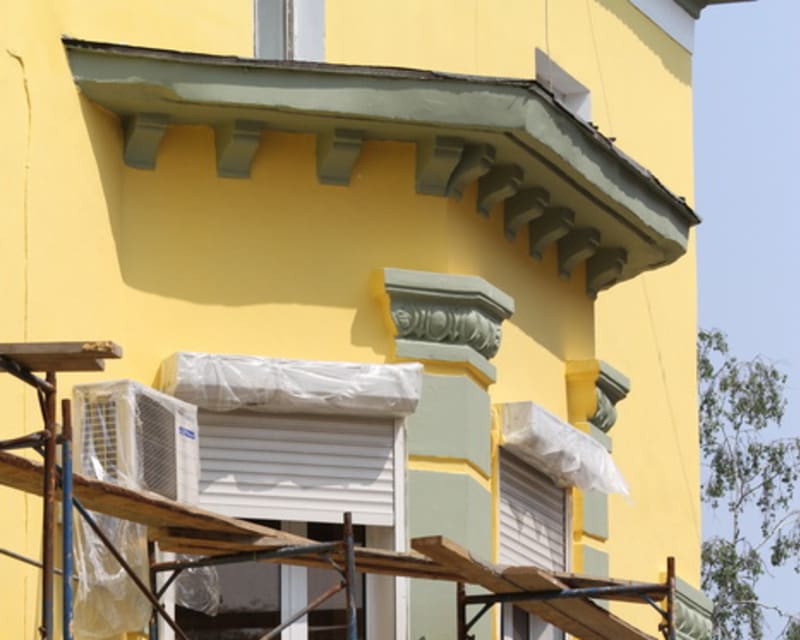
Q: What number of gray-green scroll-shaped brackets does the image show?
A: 10